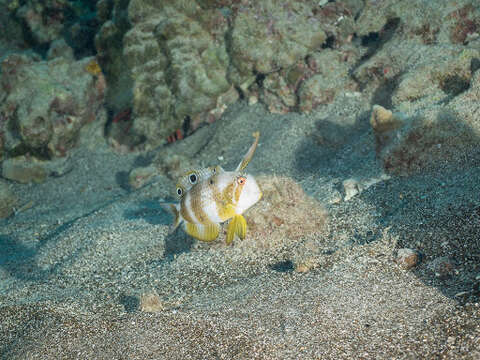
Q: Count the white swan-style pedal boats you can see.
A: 0